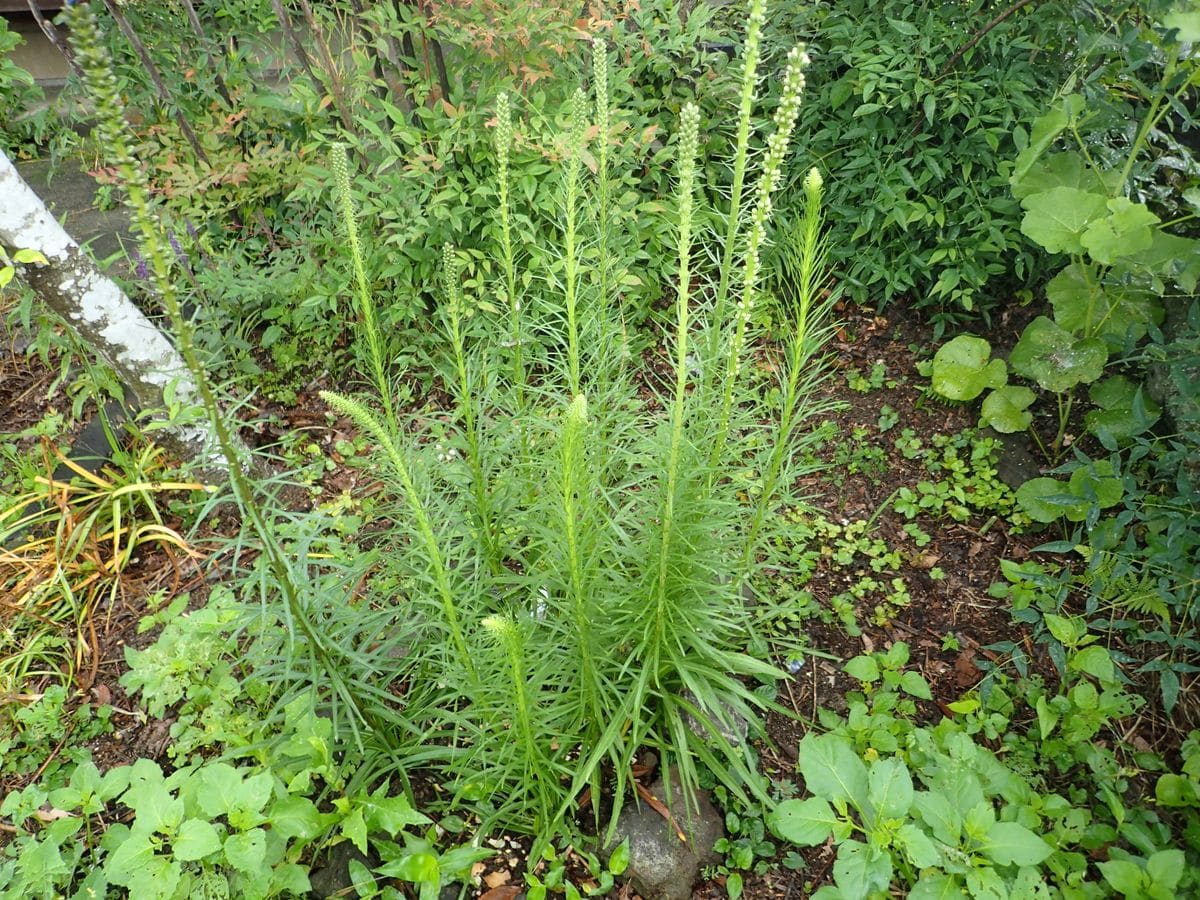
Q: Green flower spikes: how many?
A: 13